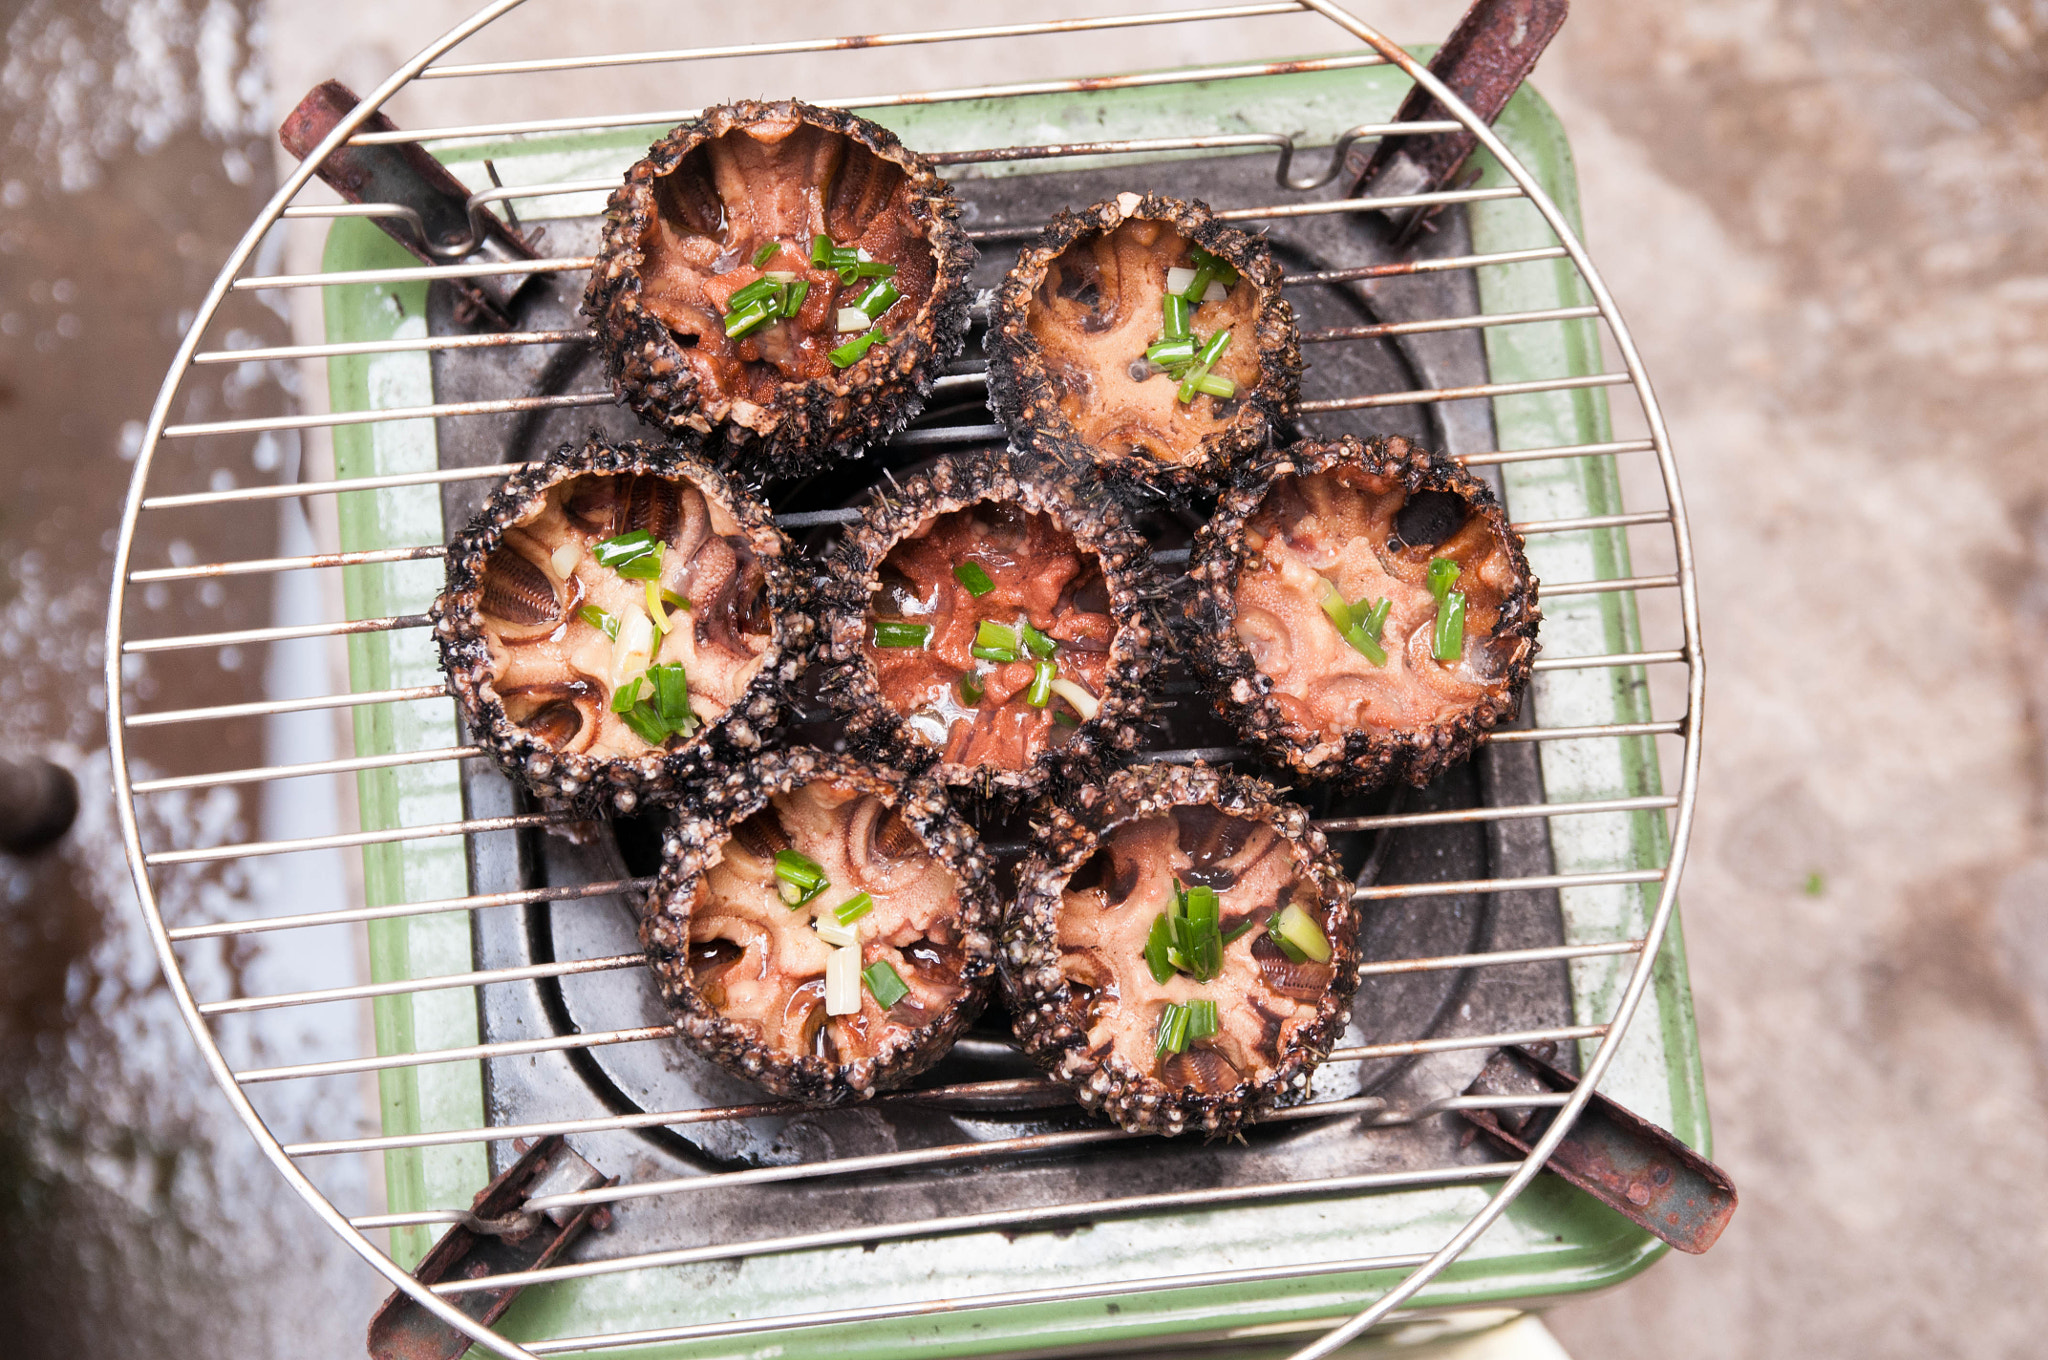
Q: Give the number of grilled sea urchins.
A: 7